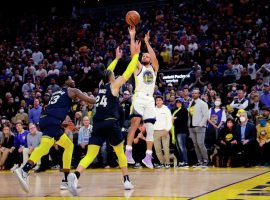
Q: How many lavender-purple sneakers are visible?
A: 2